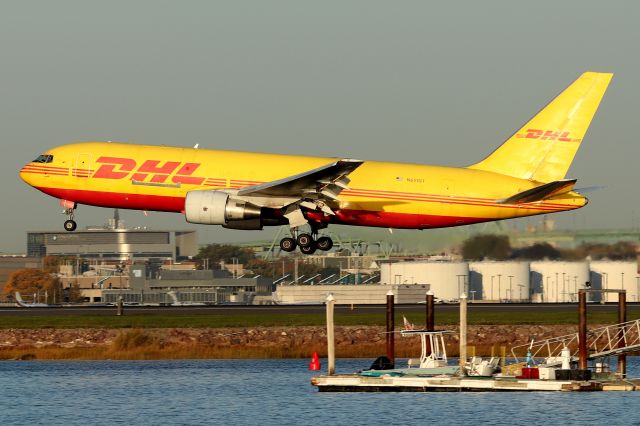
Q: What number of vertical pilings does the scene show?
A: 6